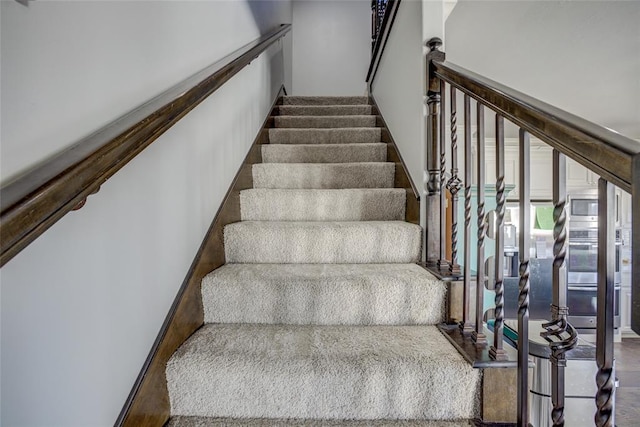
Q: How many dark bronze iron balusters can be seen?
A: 8